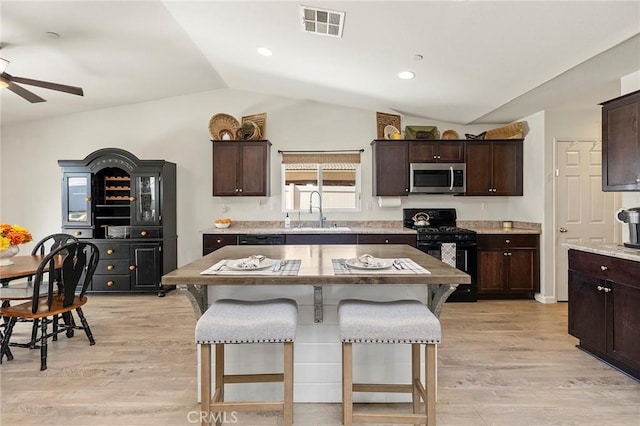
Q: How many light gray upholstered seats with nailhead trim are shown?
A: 2